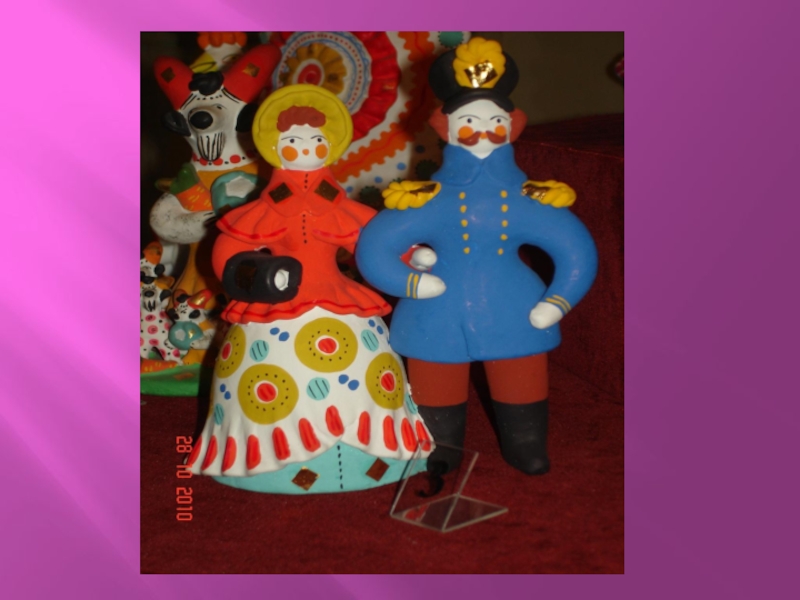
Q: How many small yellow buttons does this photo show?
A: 10